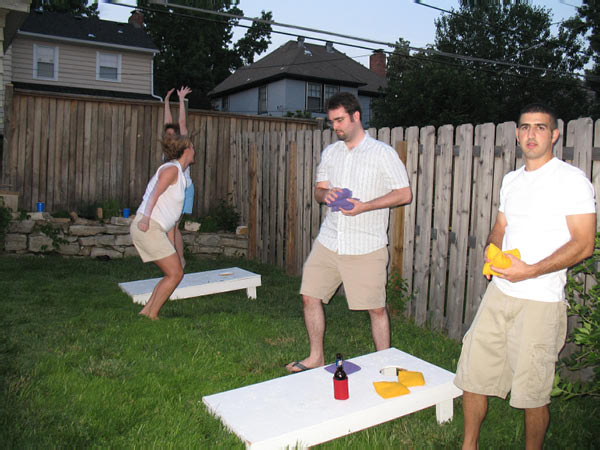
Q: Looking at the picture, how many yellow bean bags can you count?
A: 4